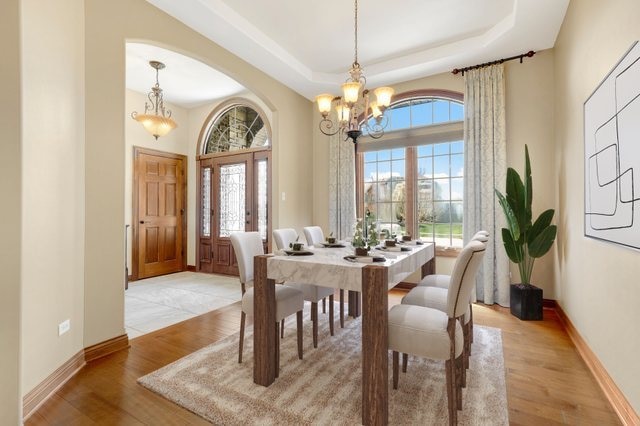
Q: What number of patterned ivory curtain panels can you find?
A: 2